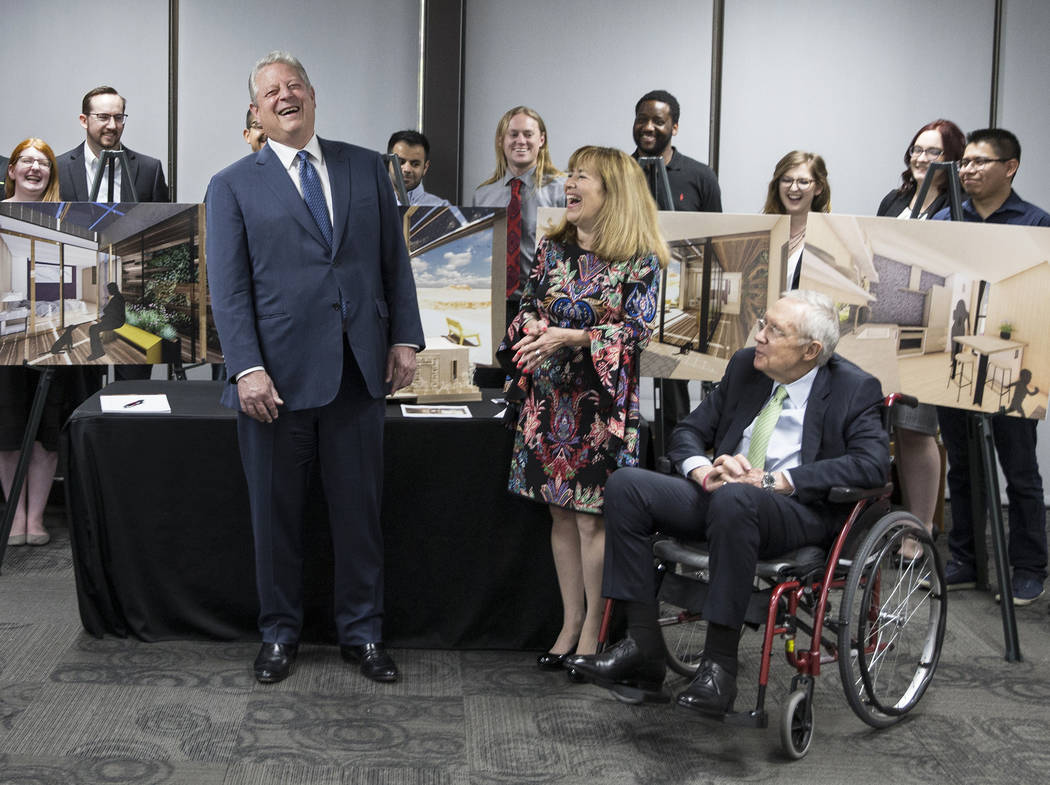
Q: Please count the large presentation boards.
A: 4